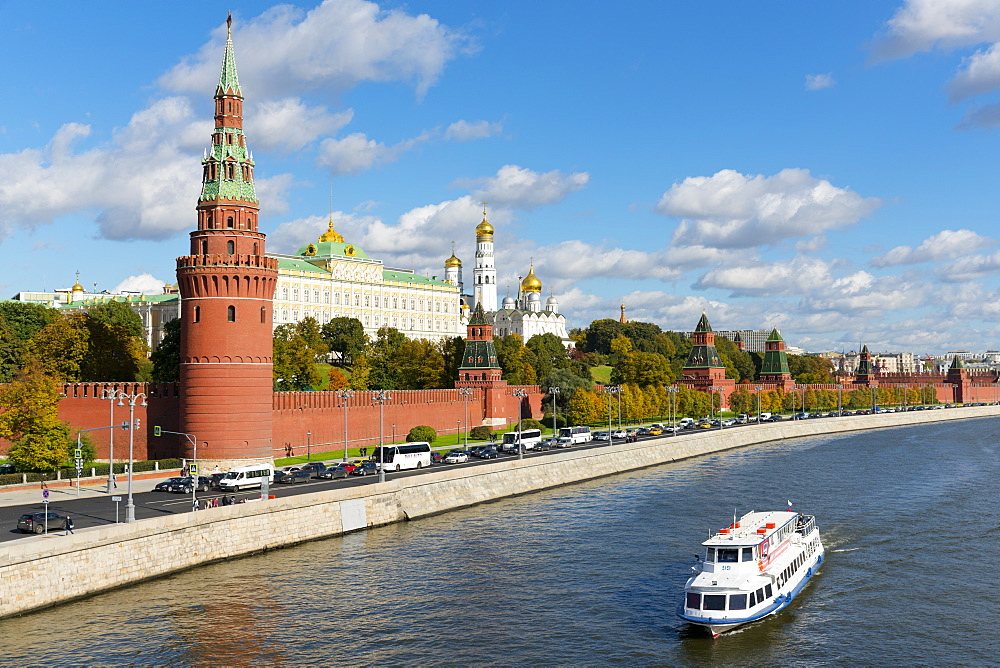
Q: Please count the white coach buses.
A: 3